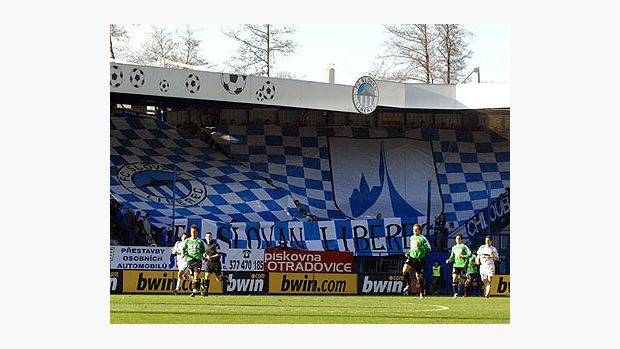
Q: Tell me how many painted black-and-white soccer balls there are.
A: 7